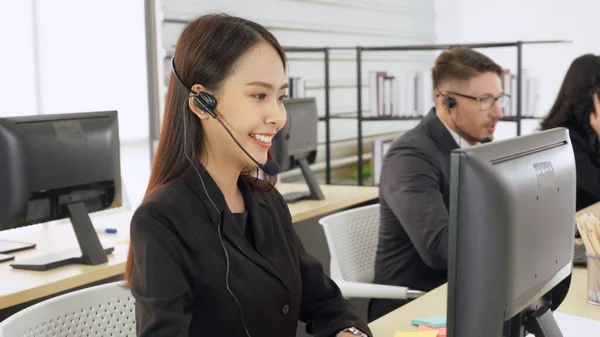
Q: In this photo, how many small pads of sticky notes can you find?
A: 3